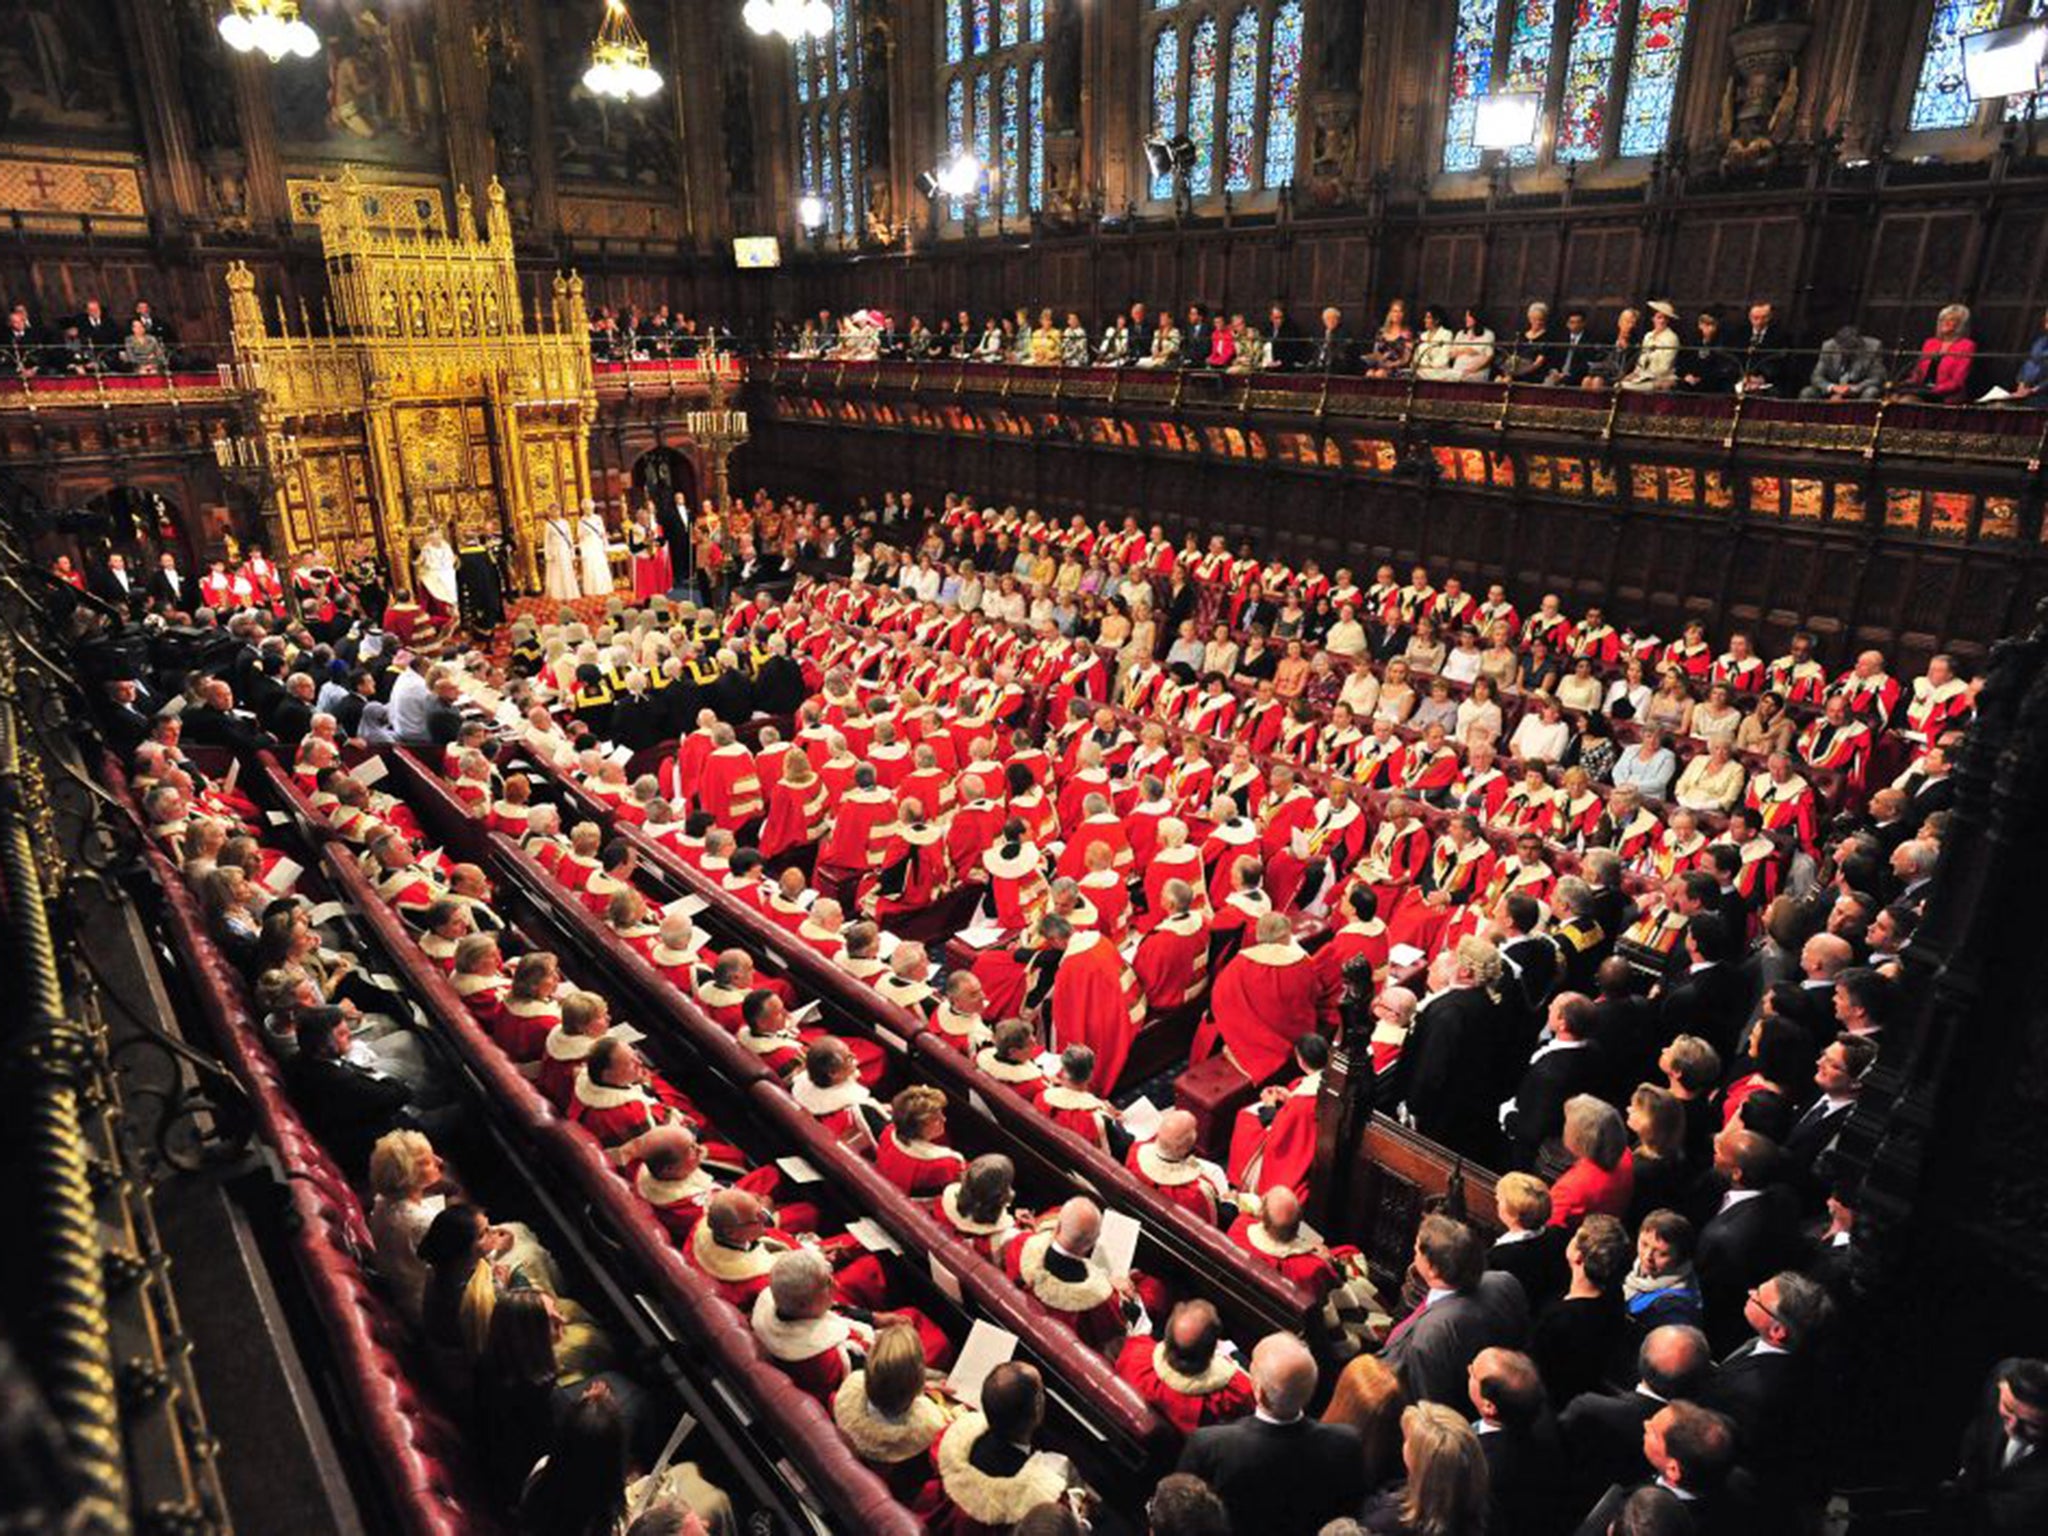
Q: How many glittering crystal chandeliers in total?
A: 3